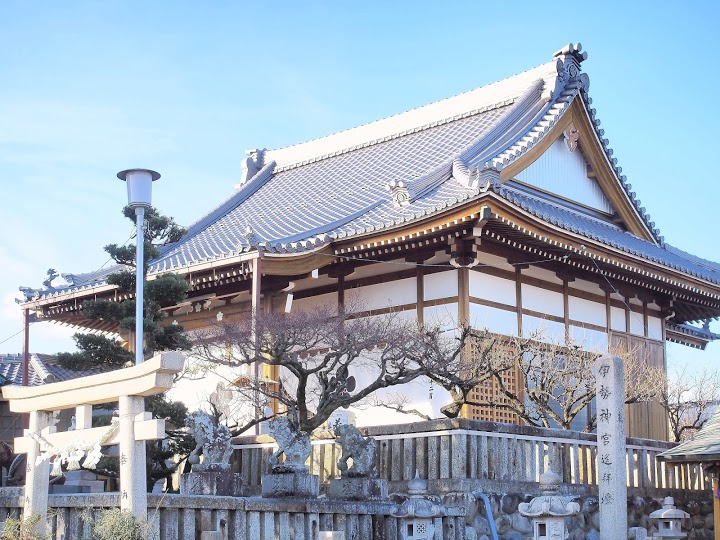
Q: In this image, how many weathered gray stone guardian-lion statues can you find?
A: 3